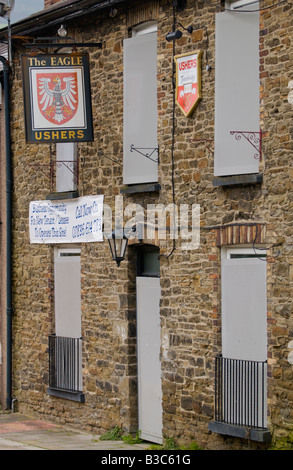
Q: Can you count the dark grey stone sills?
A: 5